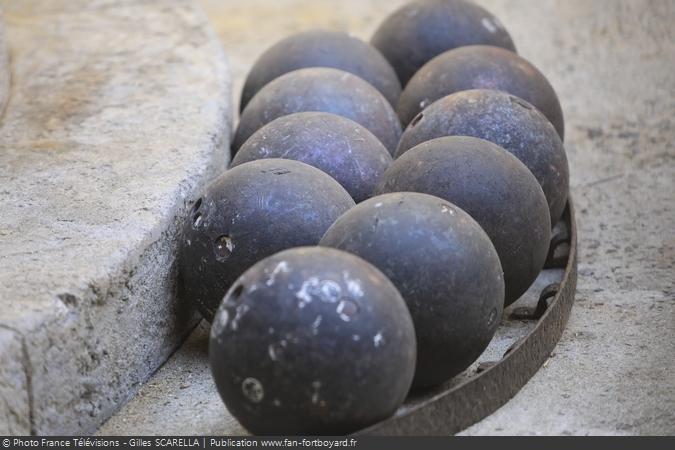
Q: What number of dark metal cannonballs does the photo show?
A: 10